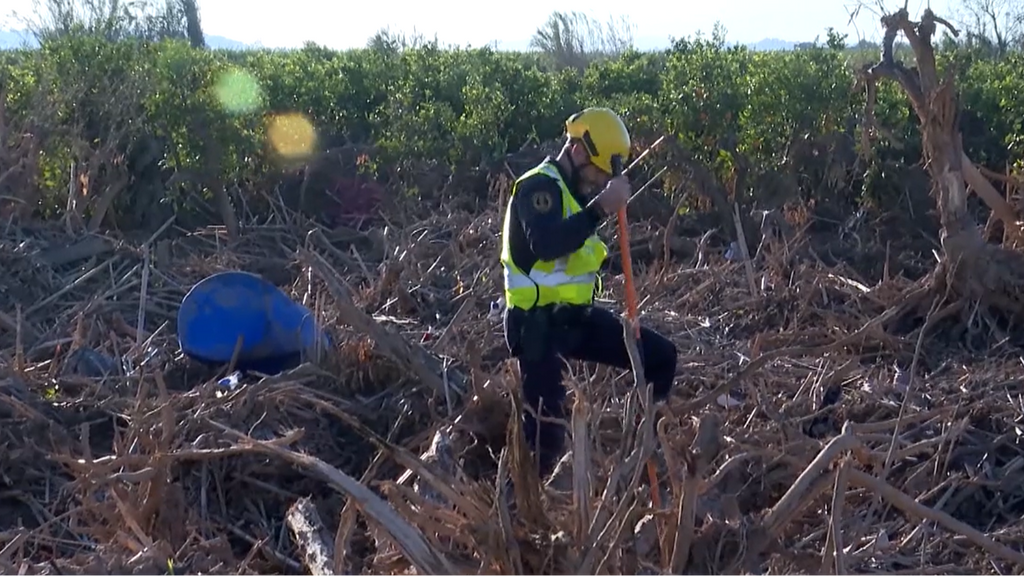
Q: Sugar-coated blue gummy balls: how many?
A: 0